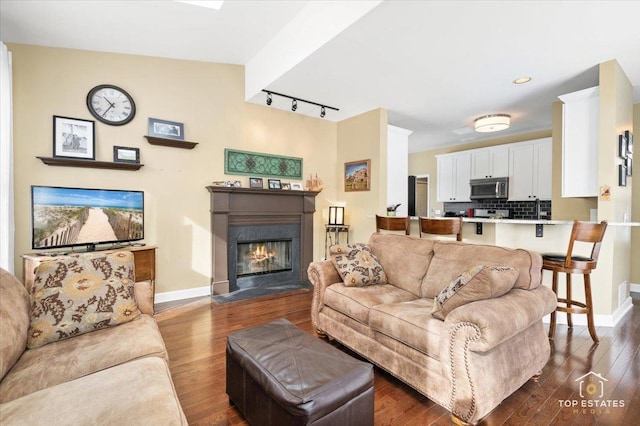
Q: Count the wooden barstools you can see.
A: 3